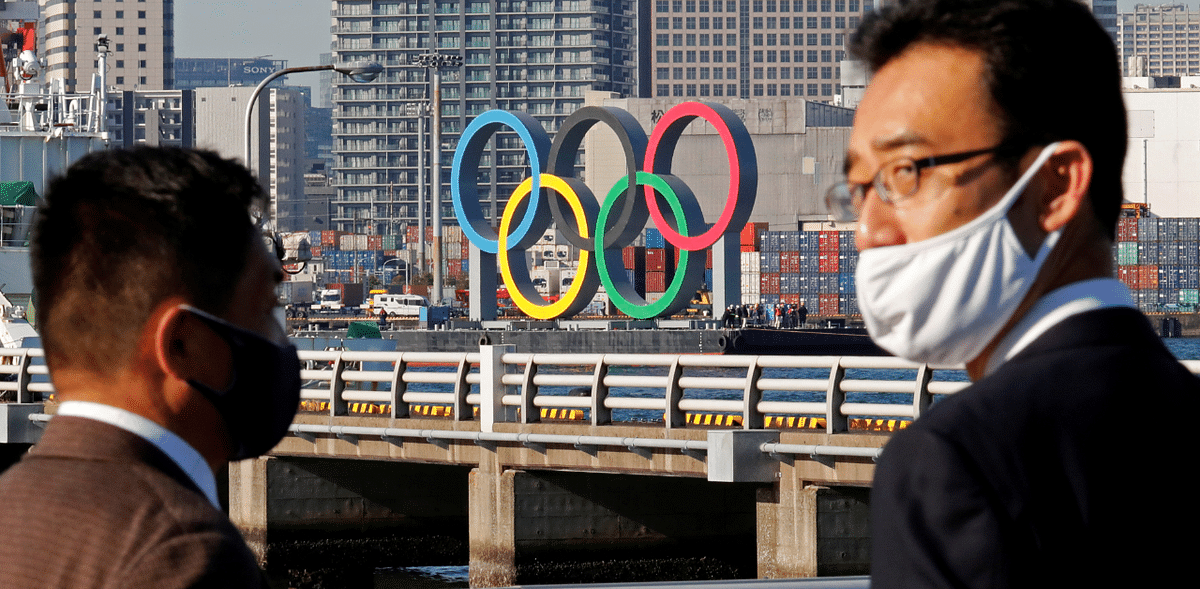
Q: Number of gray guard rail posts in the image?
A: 10